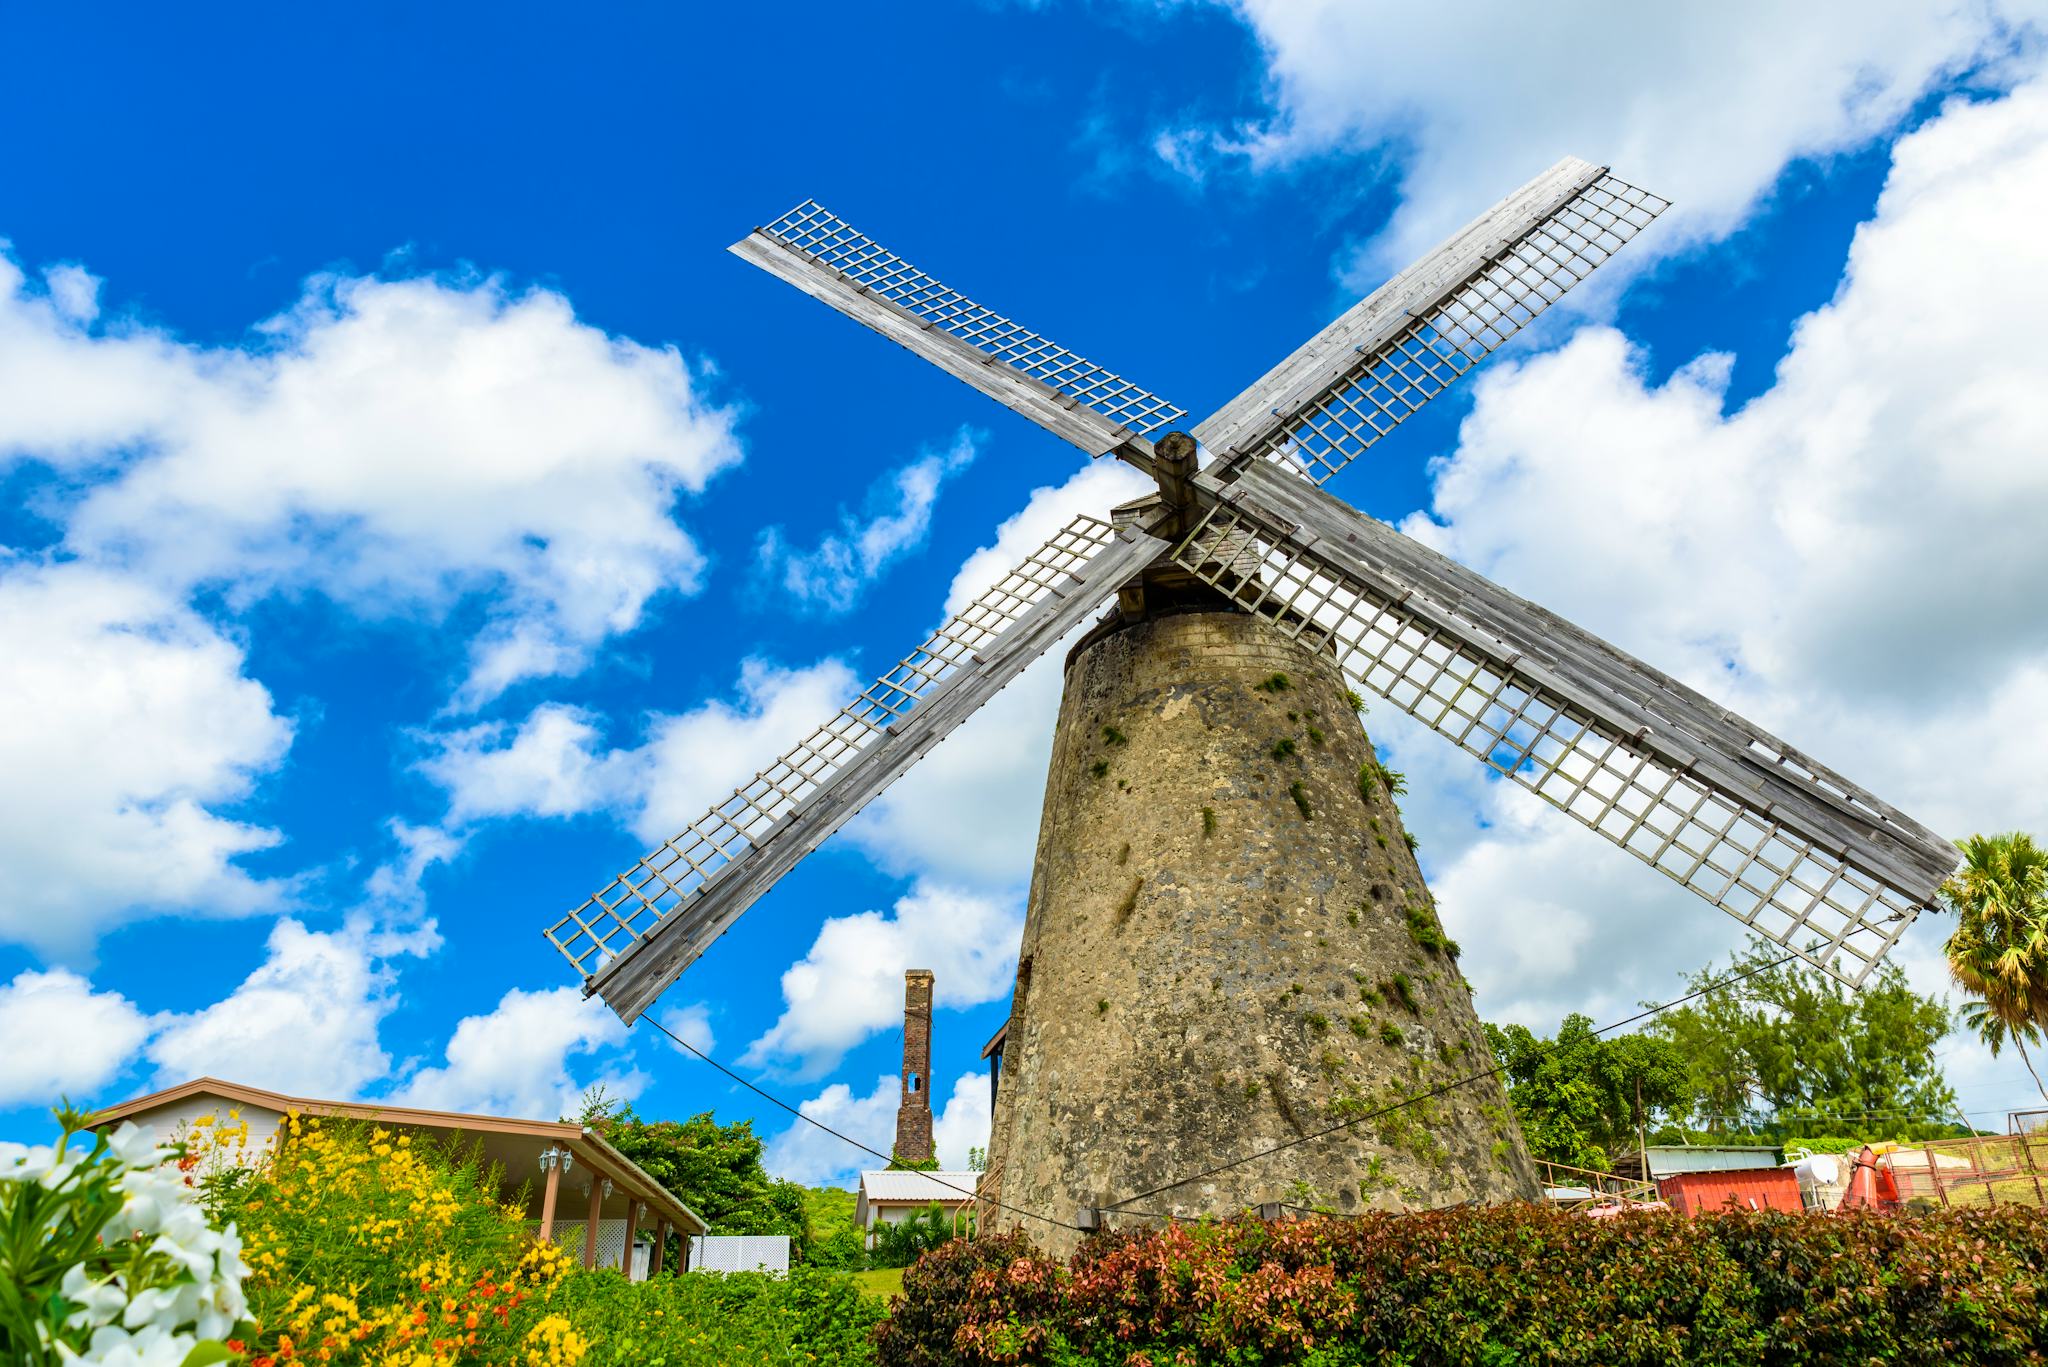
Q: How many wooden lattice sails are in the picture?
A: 4